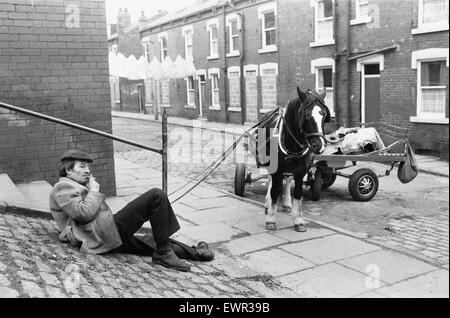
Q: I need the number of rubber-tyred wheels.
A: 4